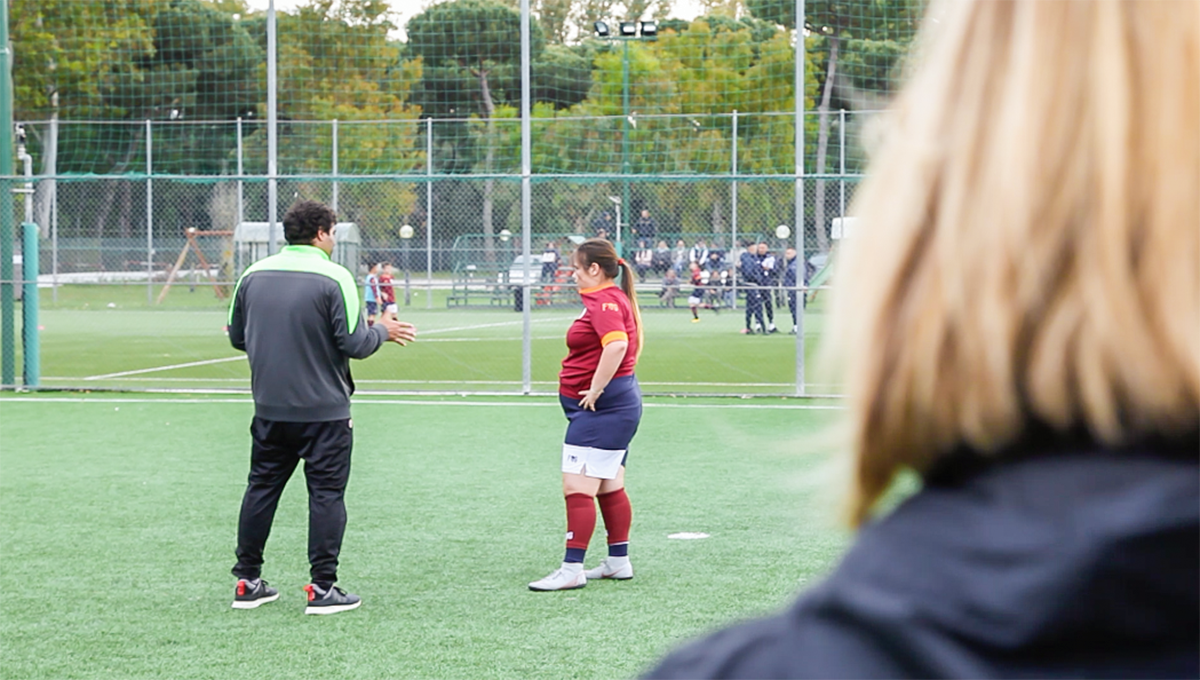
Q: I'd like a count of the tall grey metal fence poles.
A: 3